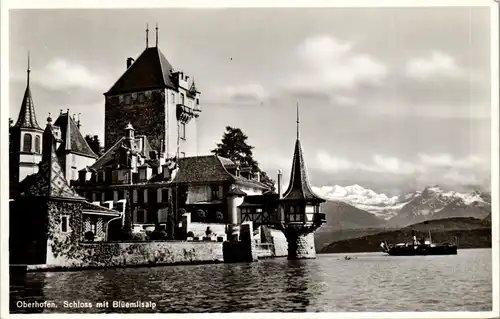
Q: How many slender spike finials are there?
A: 4